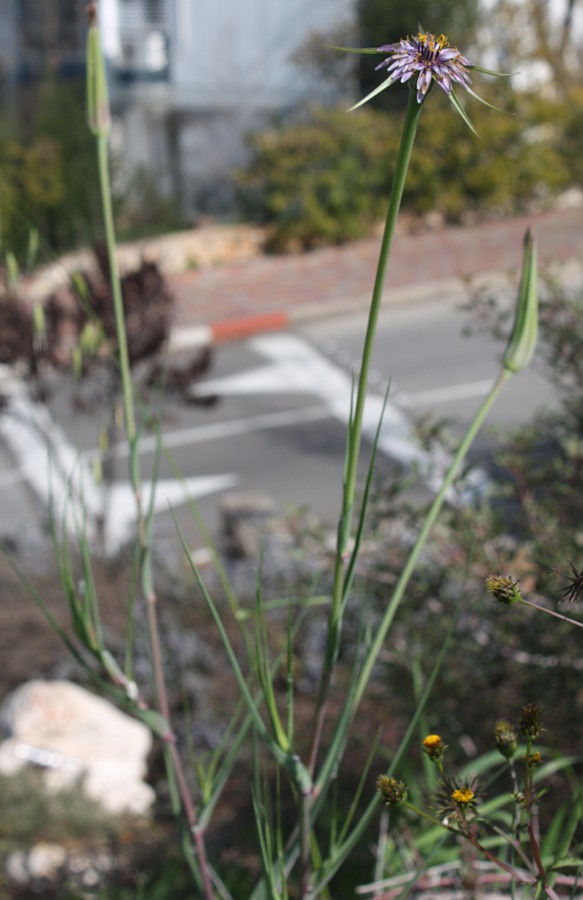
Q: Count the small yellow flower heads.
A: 3